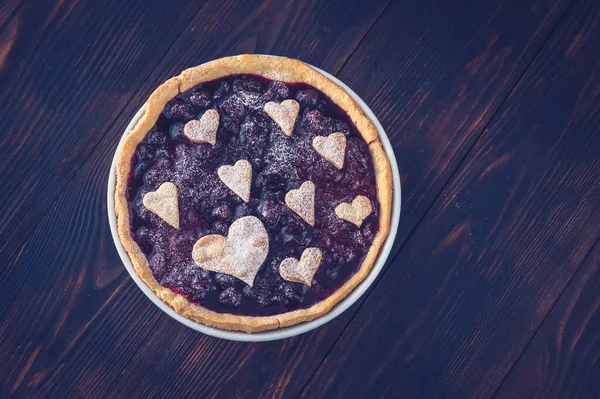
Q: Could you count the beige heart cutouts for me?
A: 9